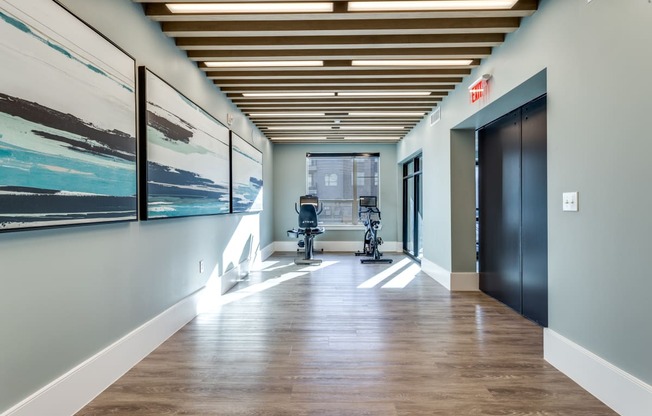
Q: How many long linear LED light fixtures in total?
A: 12